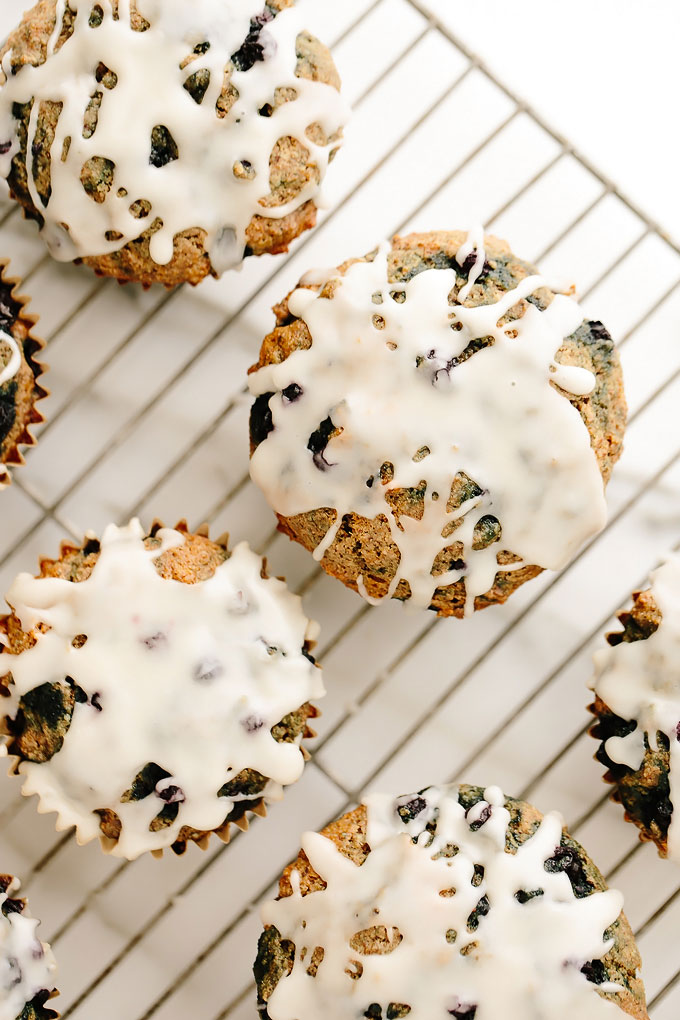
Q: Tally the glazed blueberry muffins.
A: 7